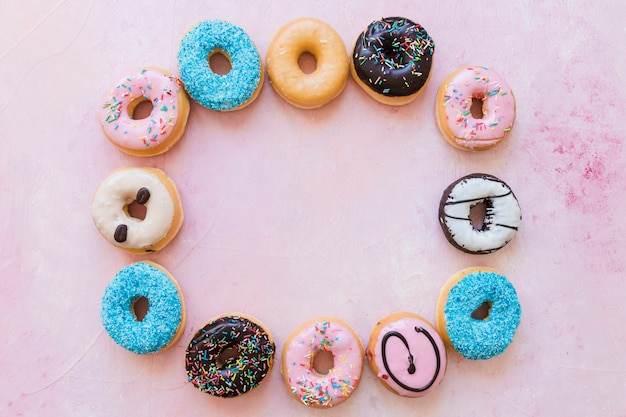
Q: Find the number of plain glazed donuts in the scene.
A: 1